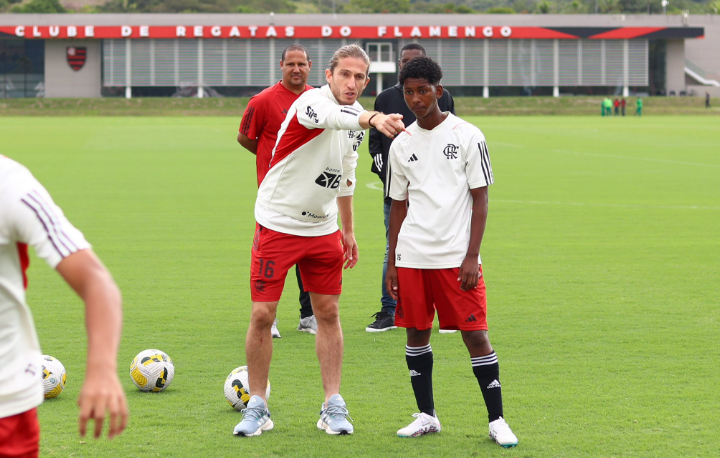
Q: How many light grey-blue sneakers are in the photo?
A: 2